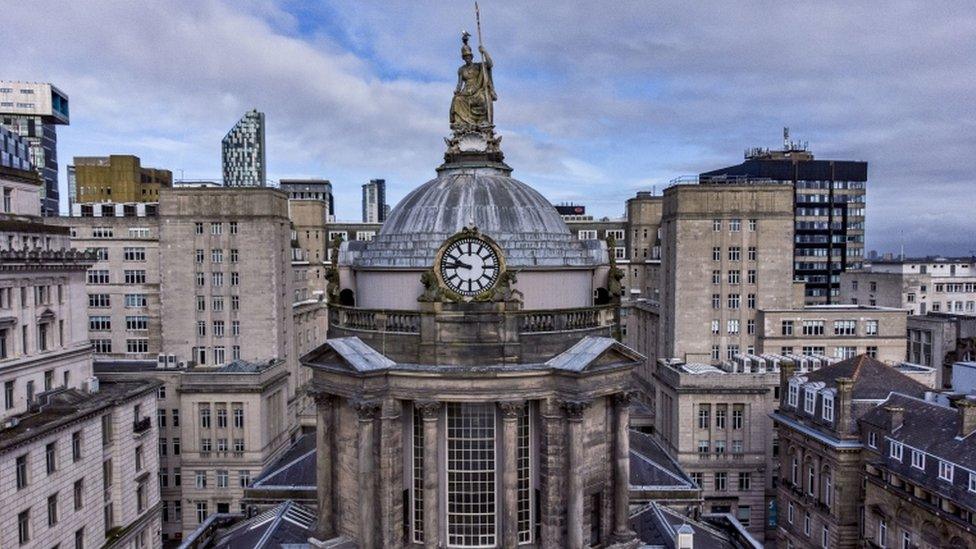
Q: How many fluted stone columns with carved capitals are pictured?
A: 6